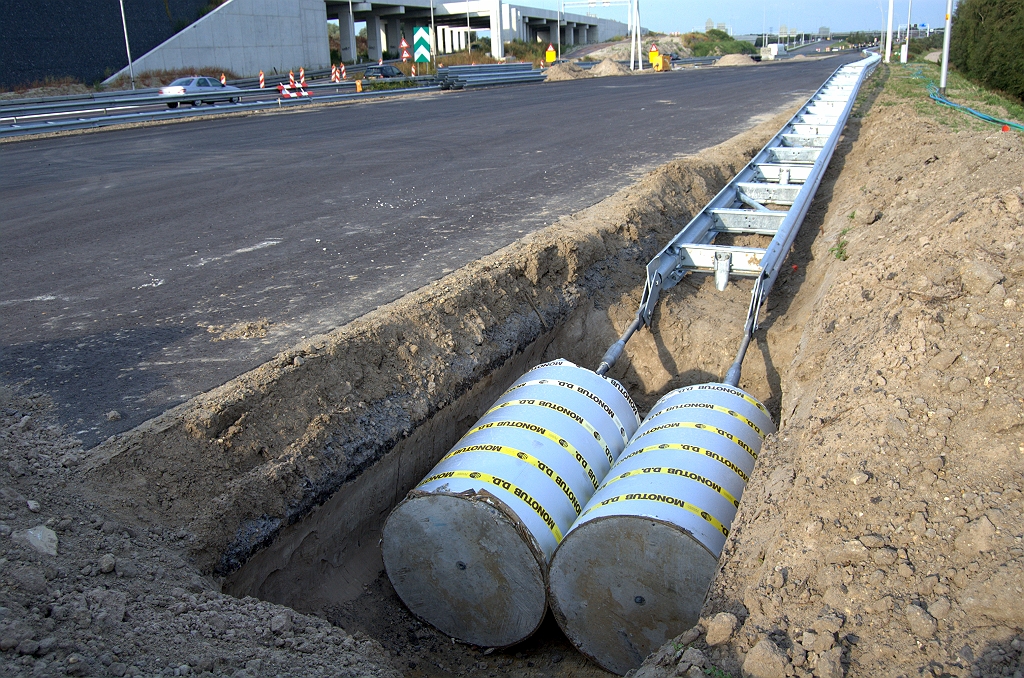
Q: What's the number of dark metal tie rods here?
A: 2